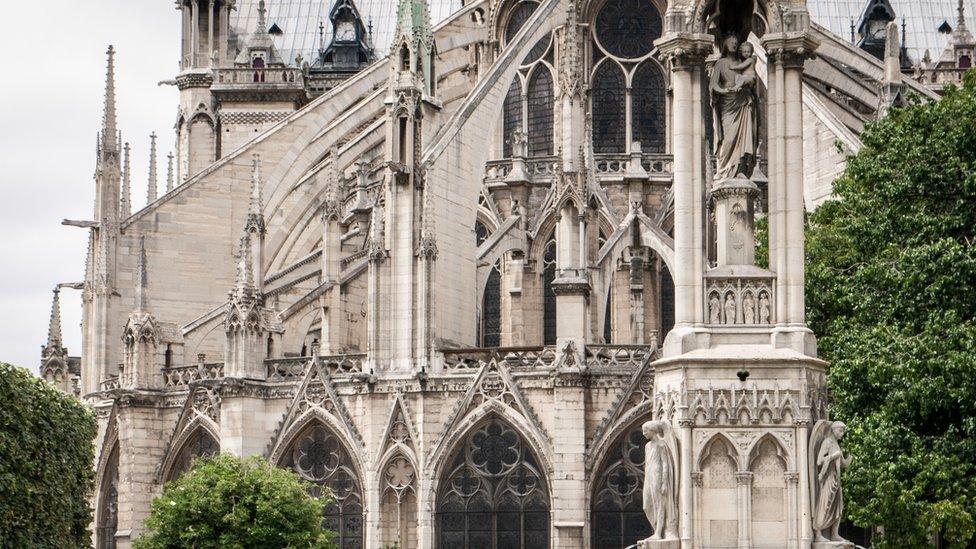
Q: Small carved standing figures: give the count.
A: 4